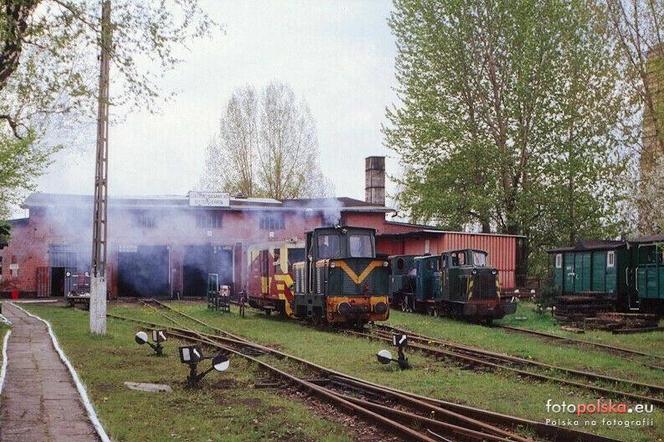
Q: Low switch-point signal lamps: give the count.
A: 3